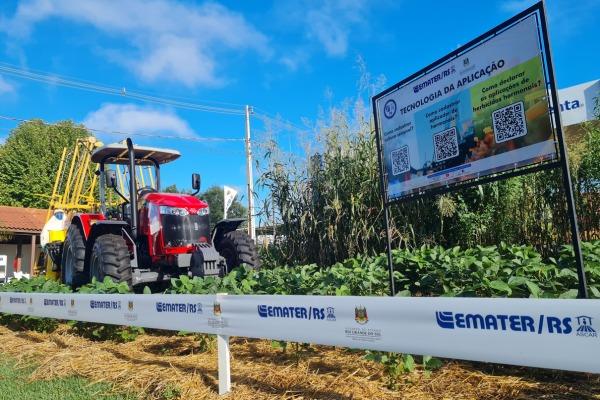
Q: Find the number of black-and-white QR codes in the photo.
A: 3